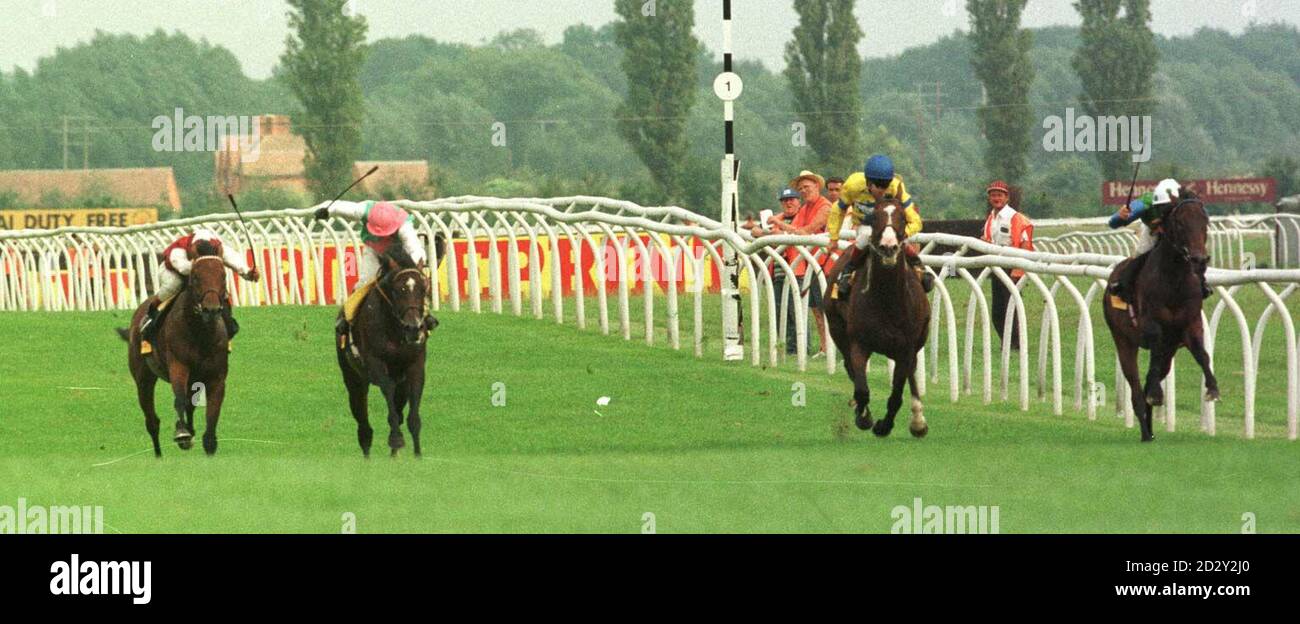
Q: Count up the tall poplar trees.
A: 5